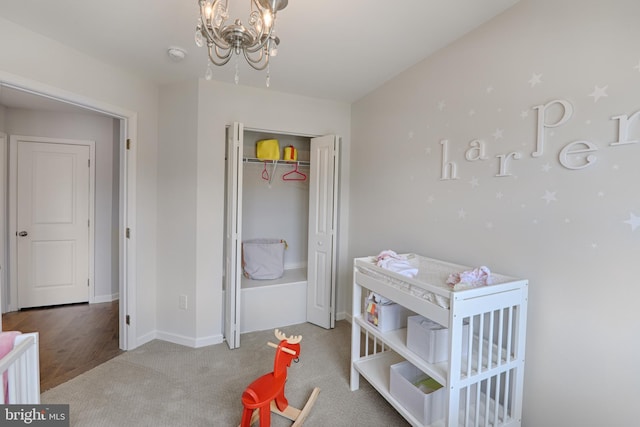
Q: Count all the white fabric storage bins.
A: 3